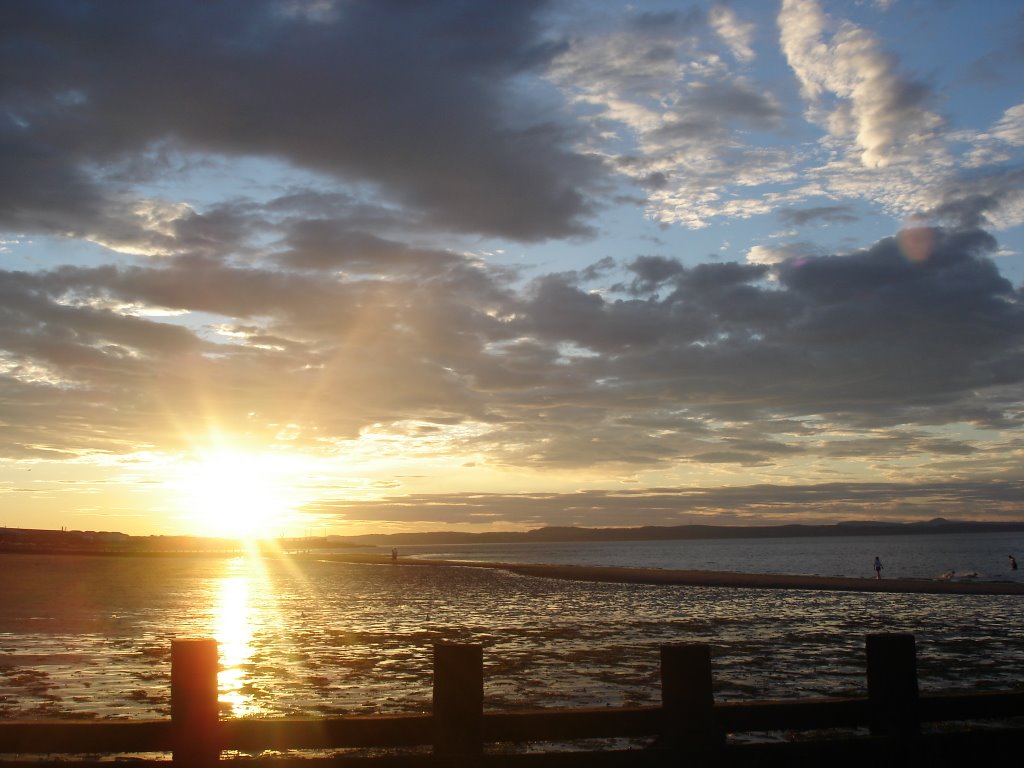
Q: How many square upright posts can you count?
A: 4